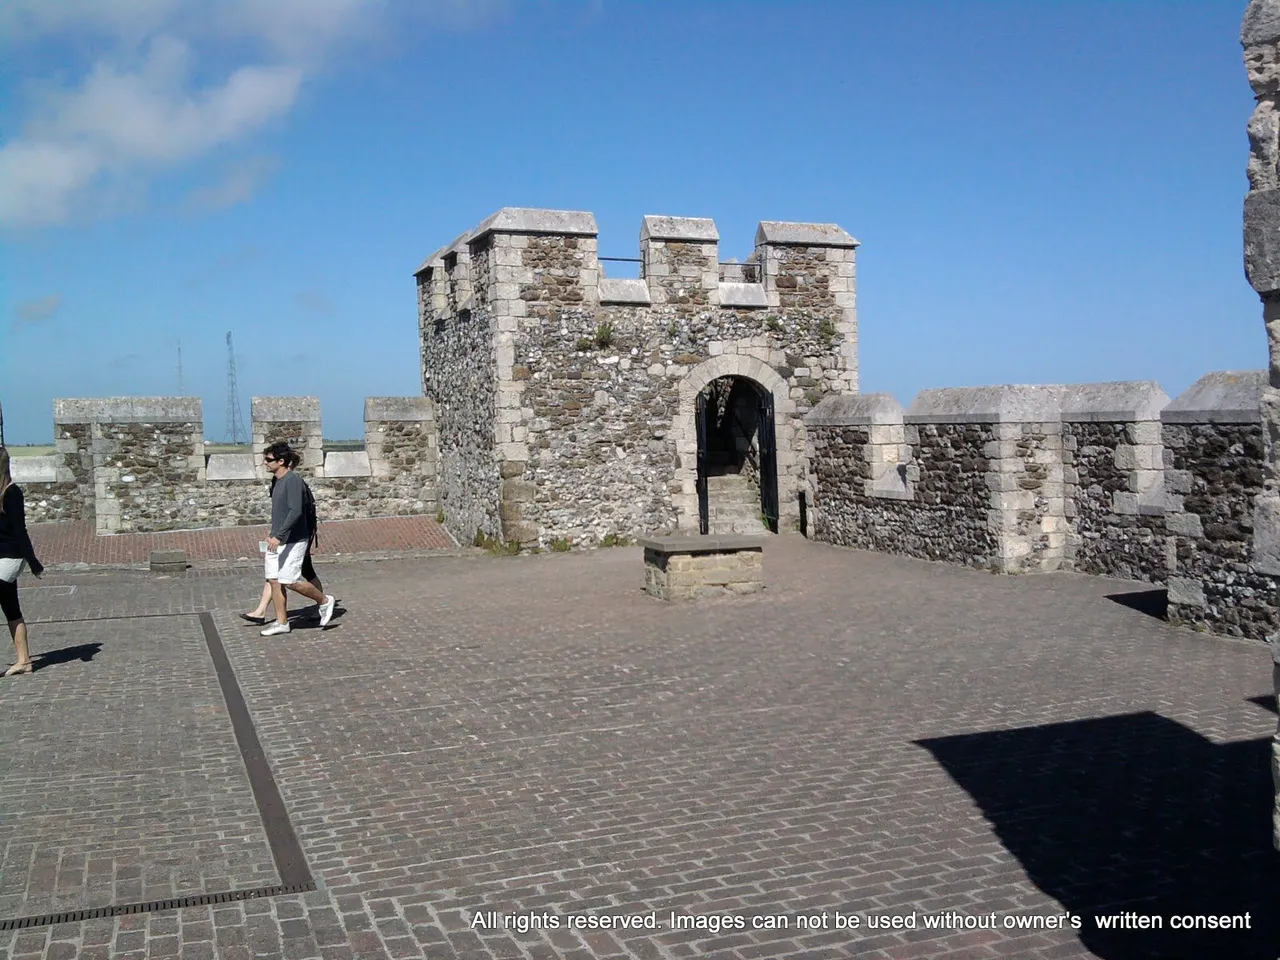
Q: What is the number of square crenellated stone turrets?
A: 1